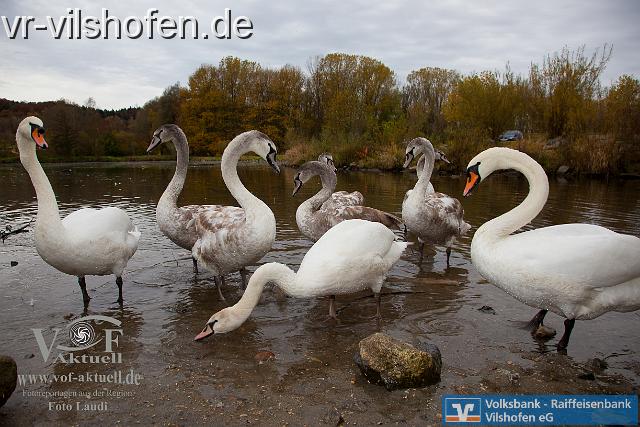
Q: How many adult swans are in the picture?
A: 3